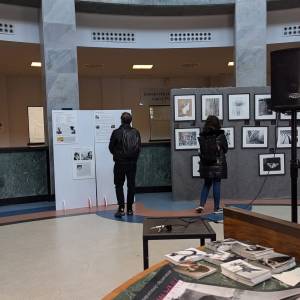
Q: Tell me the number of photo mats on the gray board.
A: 11